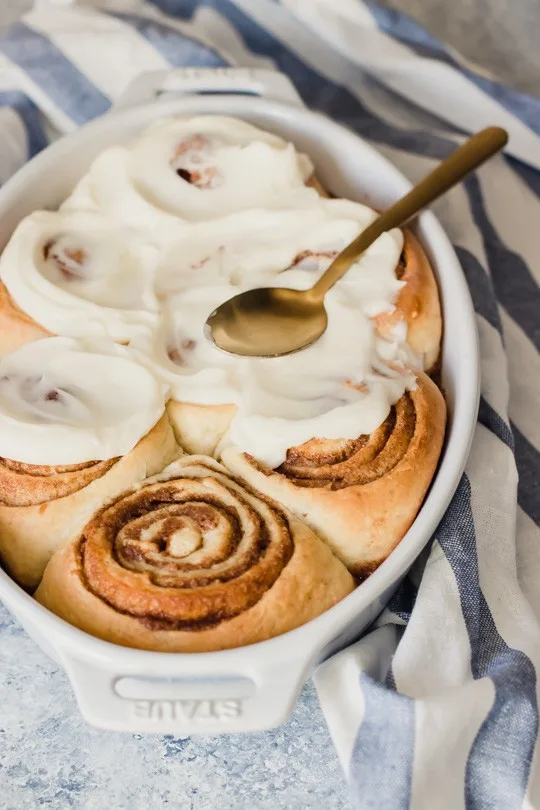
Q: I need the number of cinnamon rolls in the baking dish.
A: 7